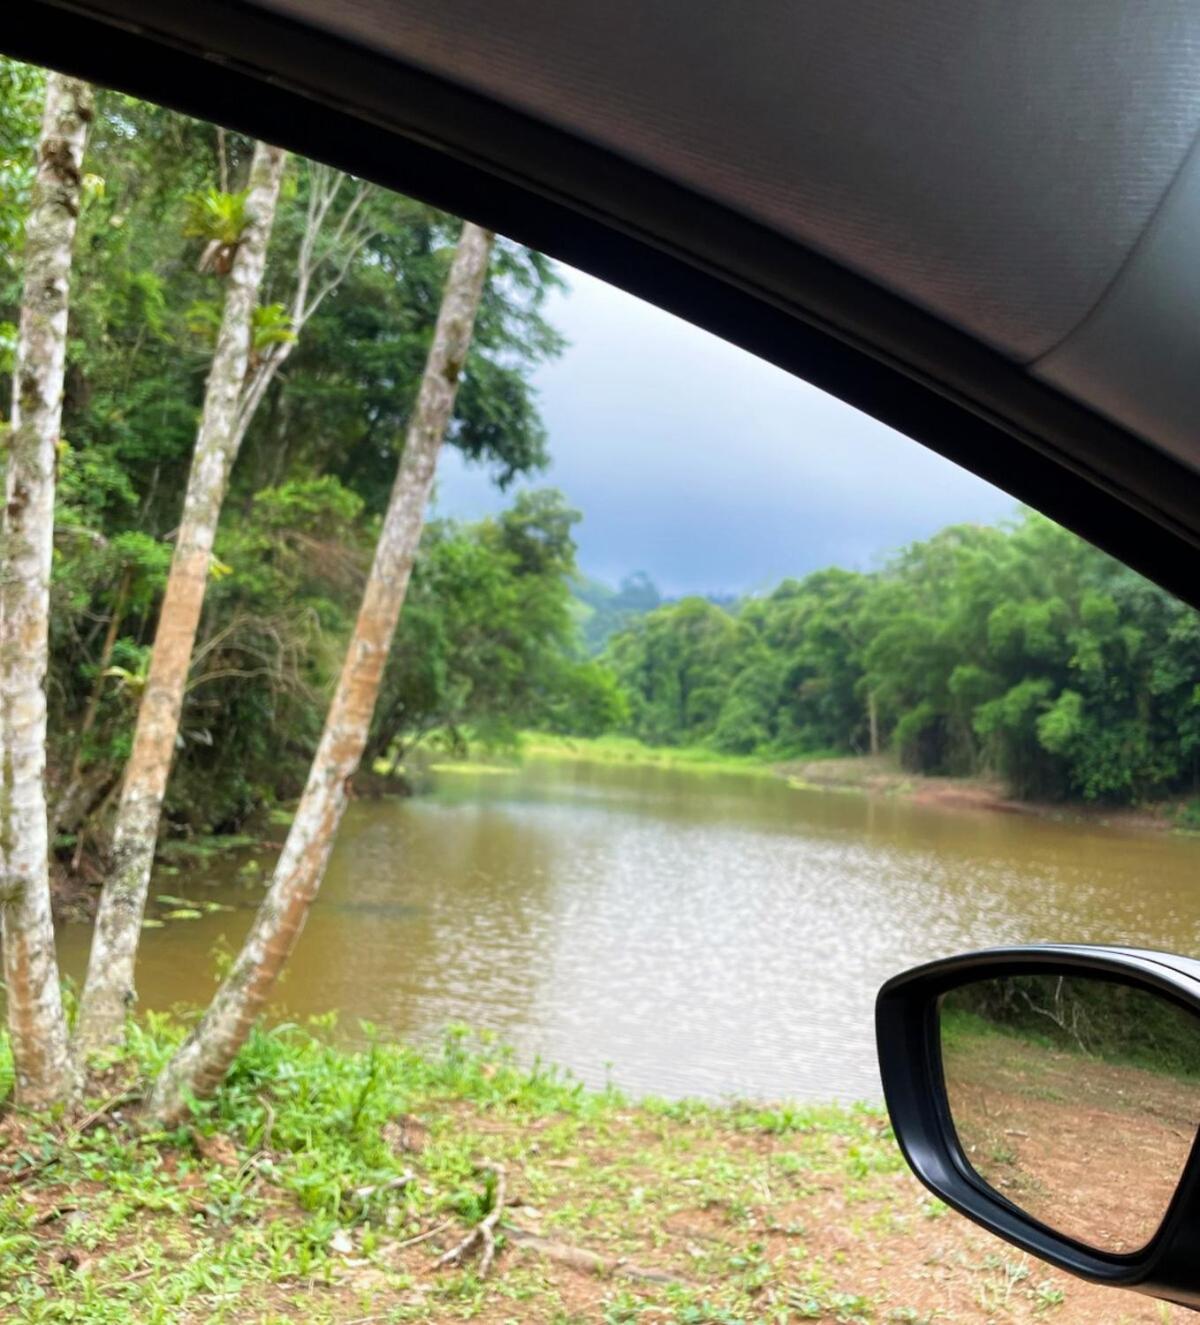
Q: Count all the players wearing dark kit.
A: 0